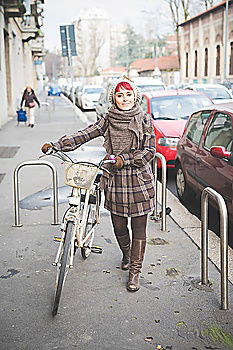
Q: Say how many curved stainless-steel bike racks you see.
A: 3